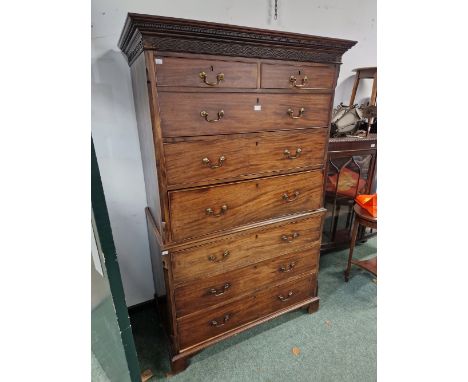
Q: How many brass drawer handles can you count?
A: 14